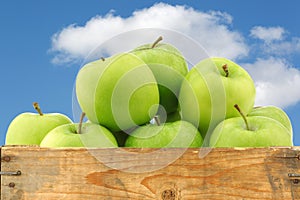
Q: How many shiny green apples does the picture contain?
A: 8